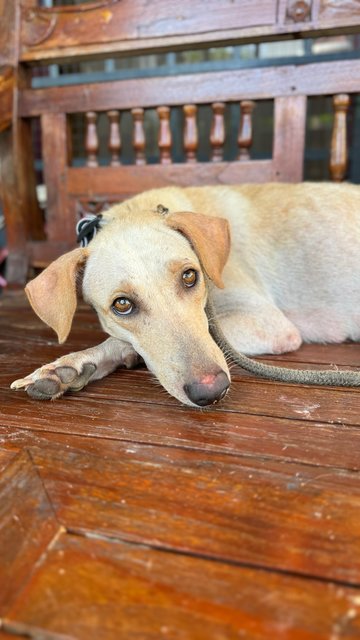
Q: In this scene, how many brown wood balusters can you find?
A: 8